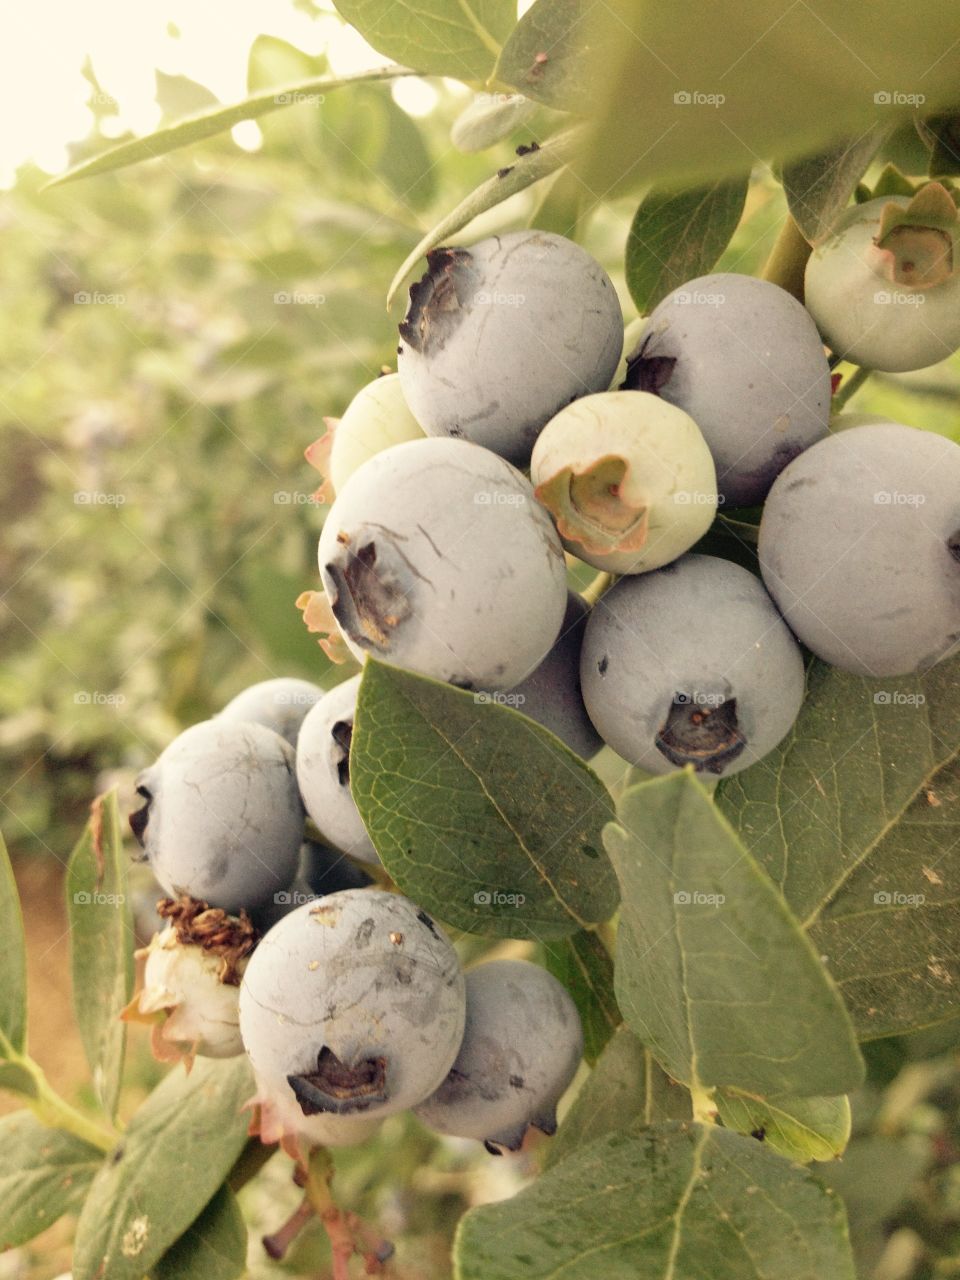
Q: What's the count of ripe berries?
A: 11